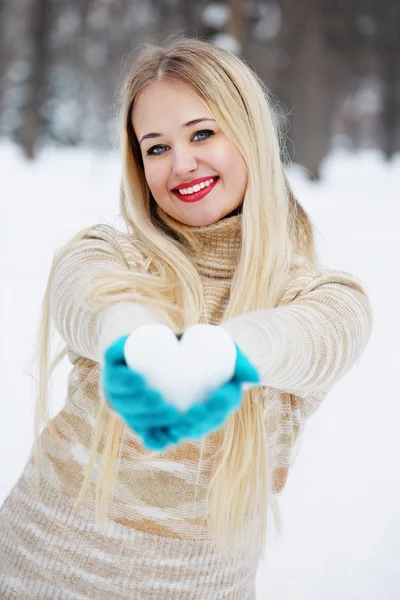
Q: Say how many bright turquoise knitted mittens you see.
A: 2